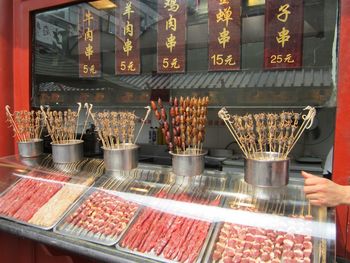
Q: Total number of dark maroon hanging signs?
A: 5